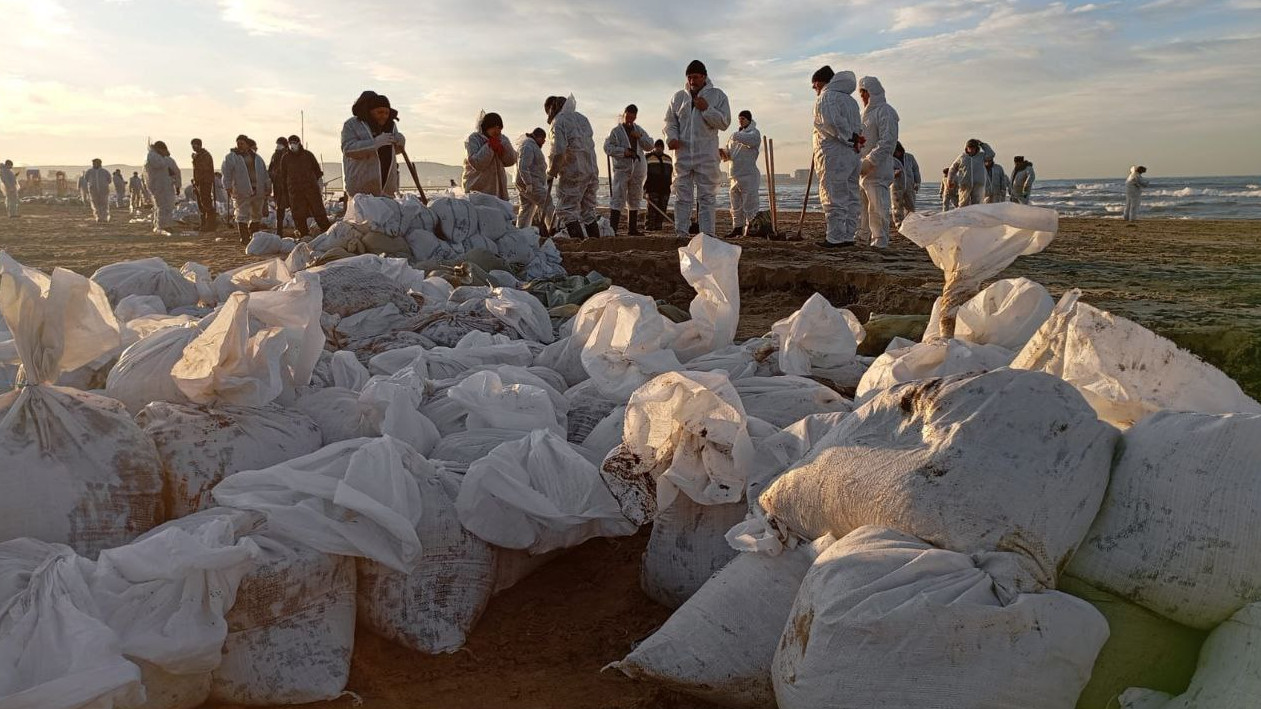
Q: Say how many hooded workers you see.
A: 1